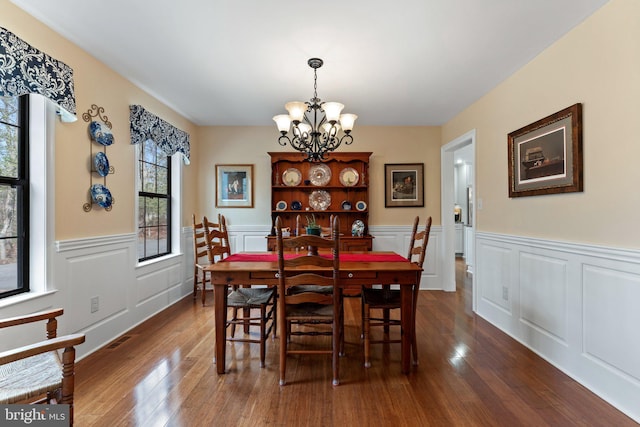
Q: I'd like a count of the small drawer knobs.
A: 2